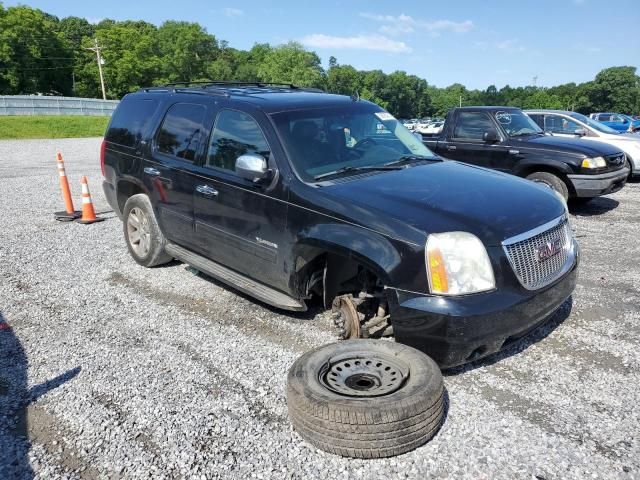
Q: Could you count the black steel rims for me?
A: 1